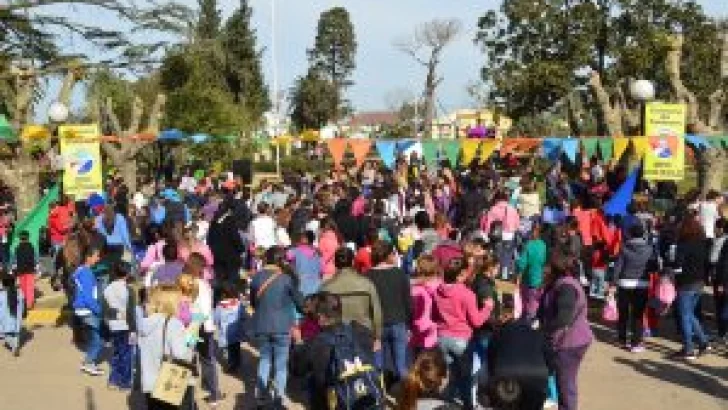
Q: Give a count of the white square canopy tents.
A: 0